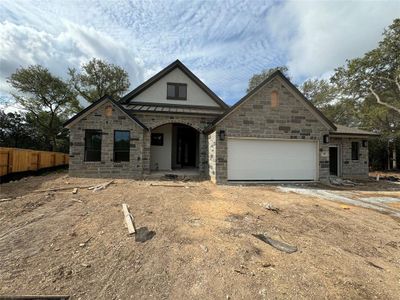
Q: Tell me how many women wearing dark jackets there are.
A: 0